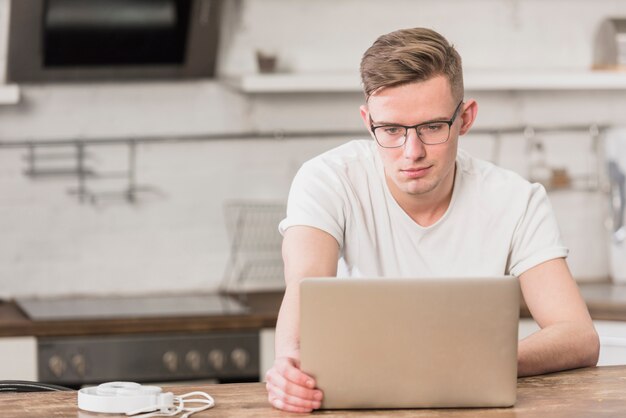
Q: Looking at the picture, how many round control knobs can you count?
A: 6